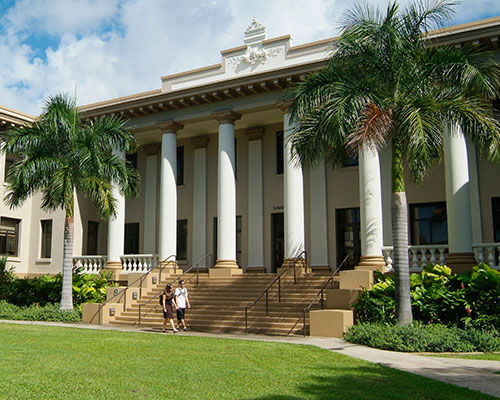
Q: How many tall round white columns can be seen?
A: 6